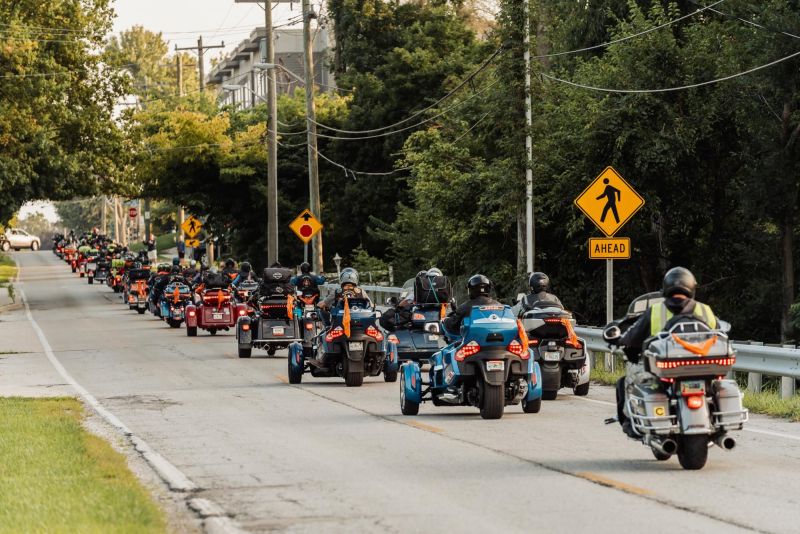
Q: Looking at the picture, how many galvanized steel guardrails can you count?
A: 1